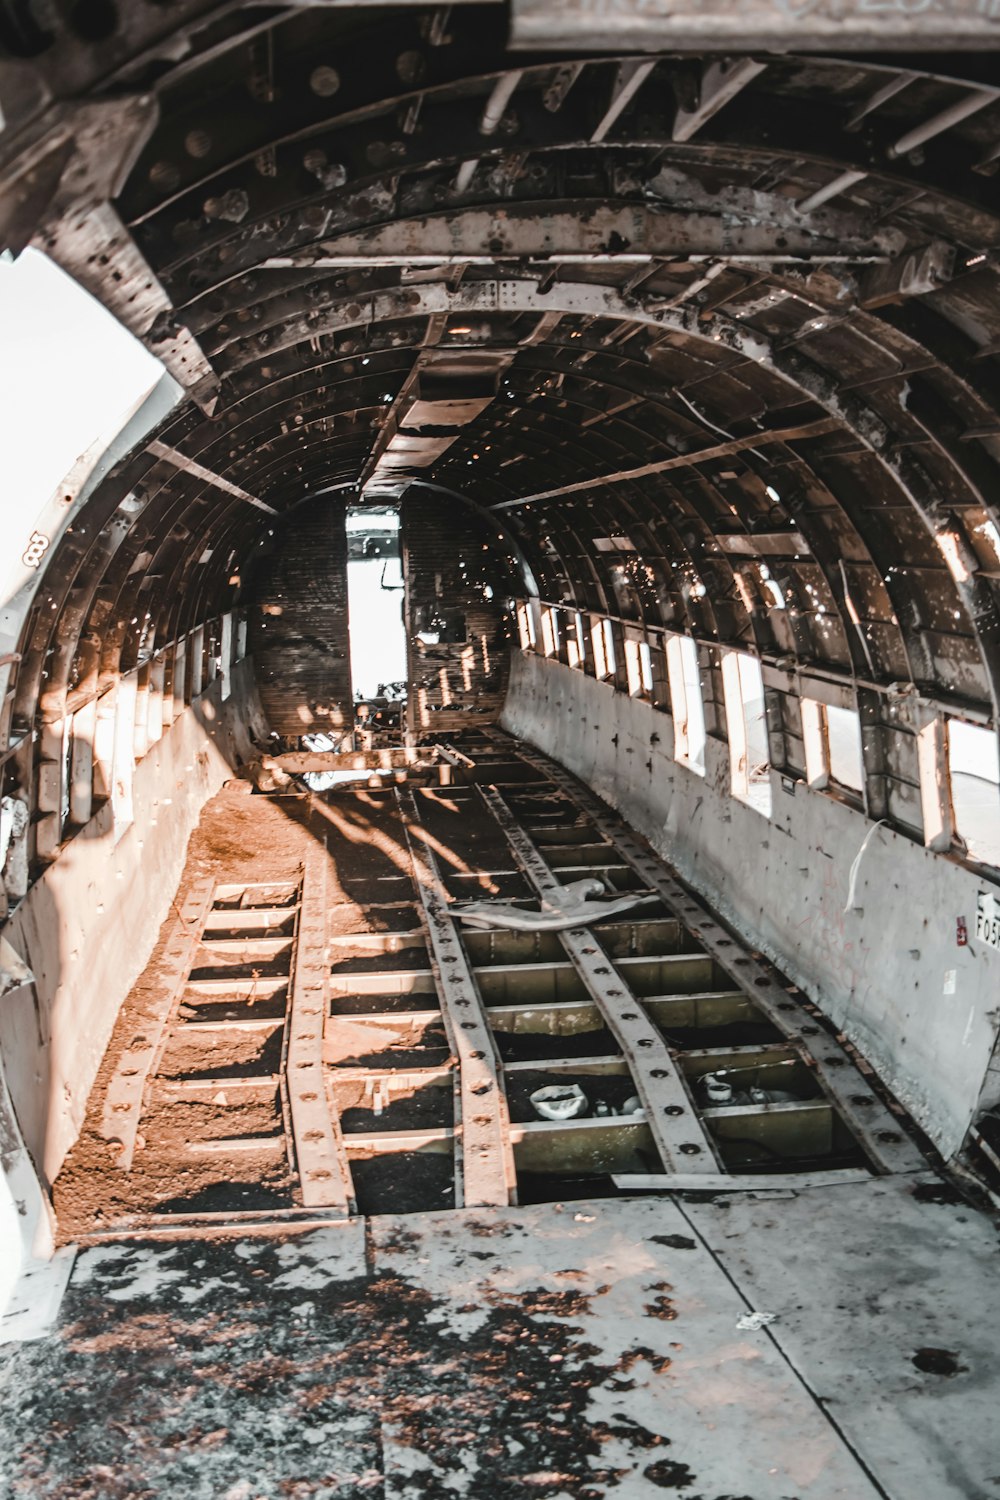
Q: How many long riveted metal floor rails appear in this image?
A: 5